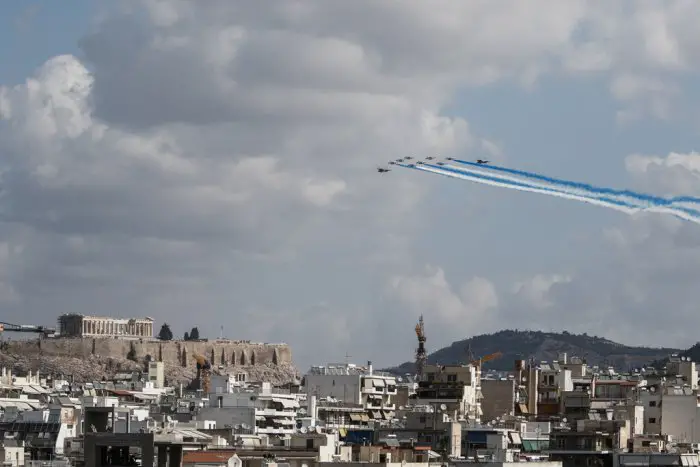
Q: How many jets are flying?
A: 10